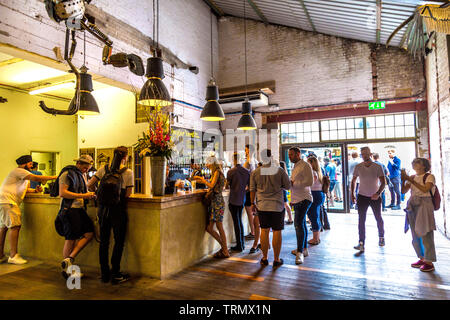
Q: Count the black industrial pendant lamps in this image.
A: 4